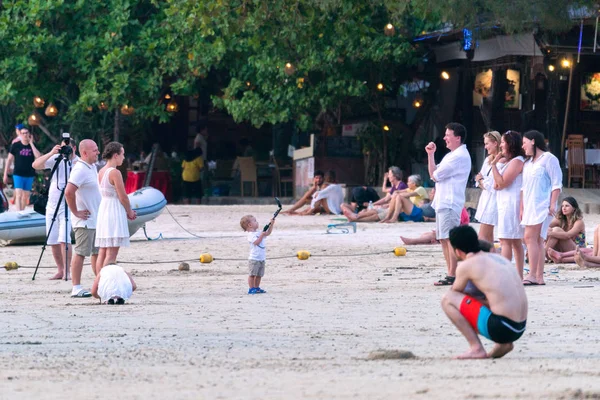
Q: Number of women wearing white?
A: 4